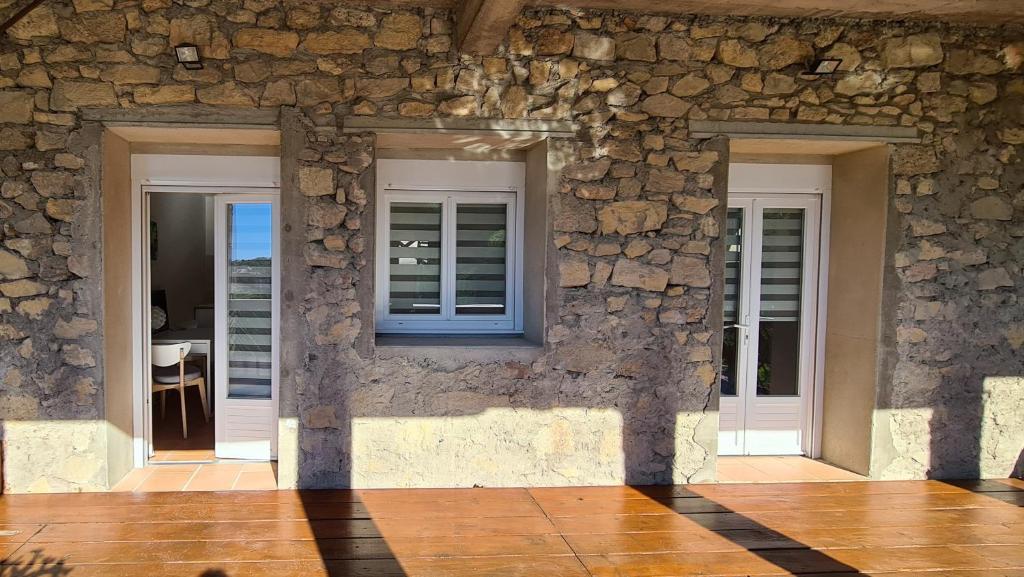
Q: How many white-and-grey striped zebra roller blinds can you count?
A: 5